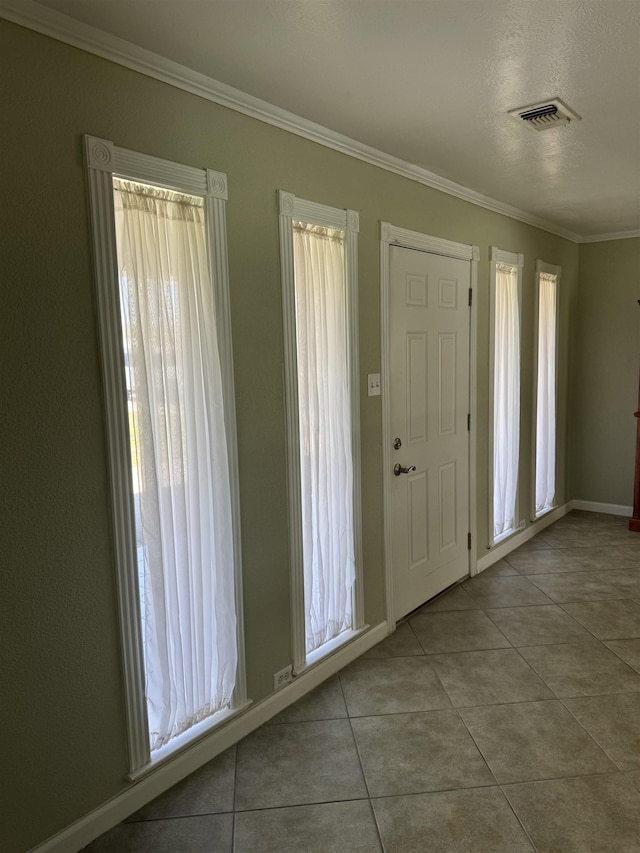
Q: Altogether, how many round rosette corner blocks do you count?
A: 10